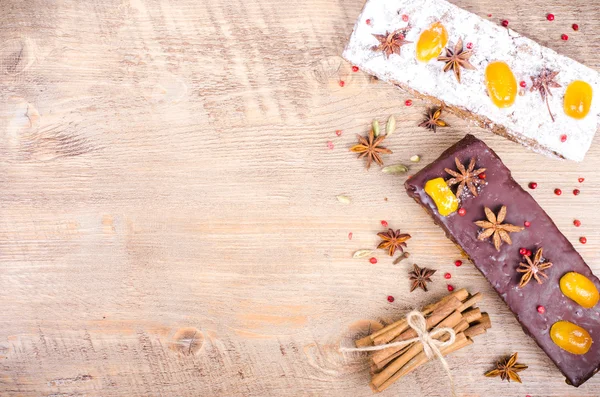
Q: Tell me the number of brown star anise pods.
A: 11